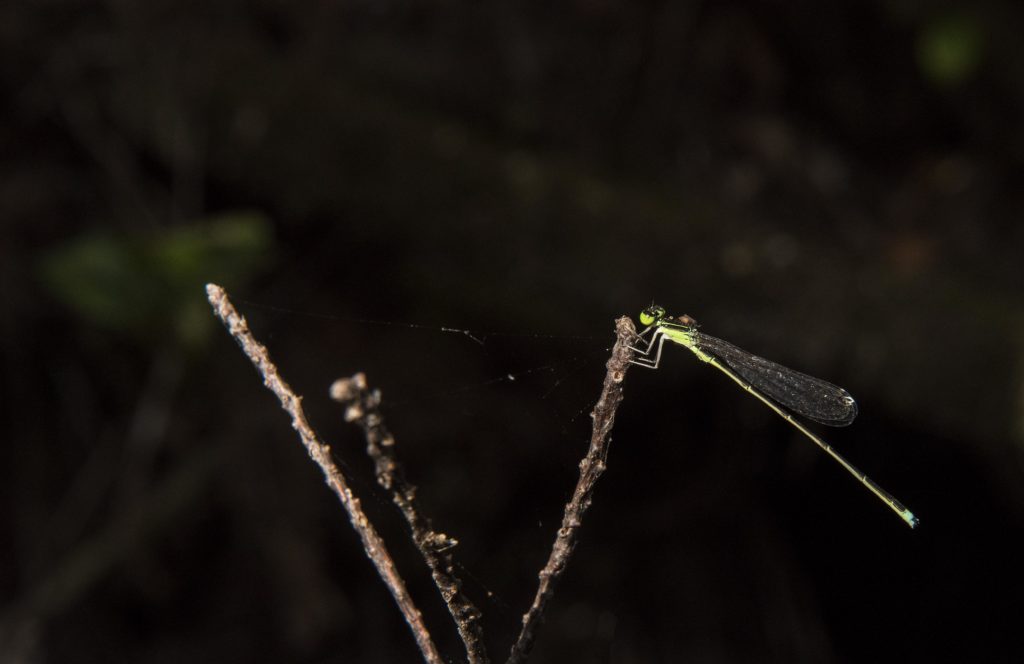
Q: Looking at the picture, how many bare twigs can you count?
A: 3